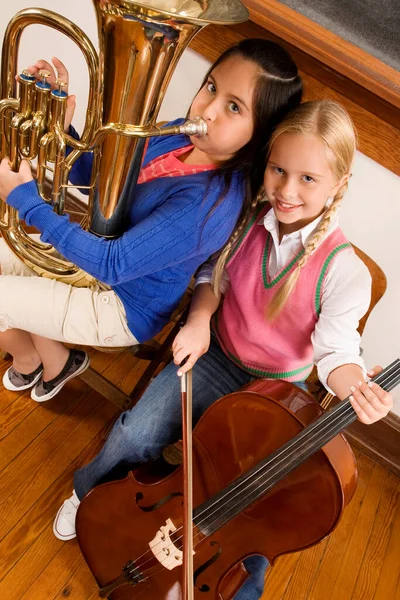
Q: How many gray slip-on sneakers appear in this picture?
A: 2